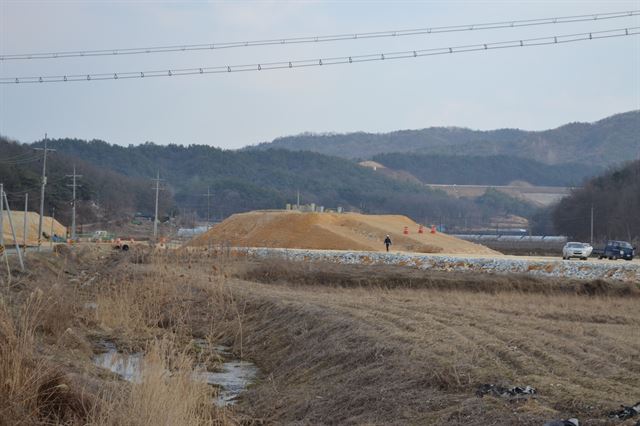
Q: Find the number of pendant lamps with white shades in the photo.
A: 0